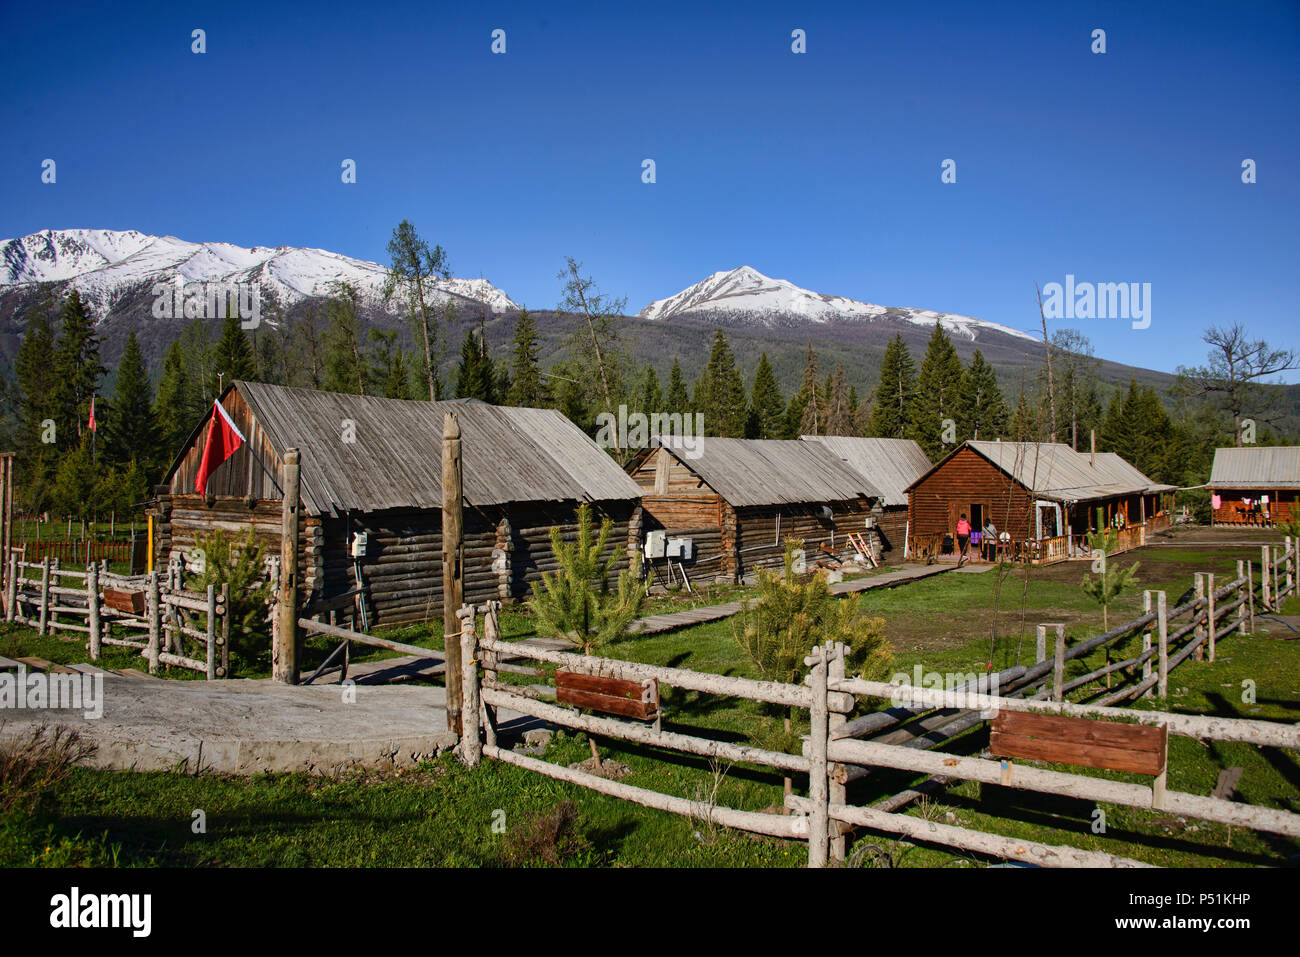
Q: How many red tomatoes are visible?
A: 0